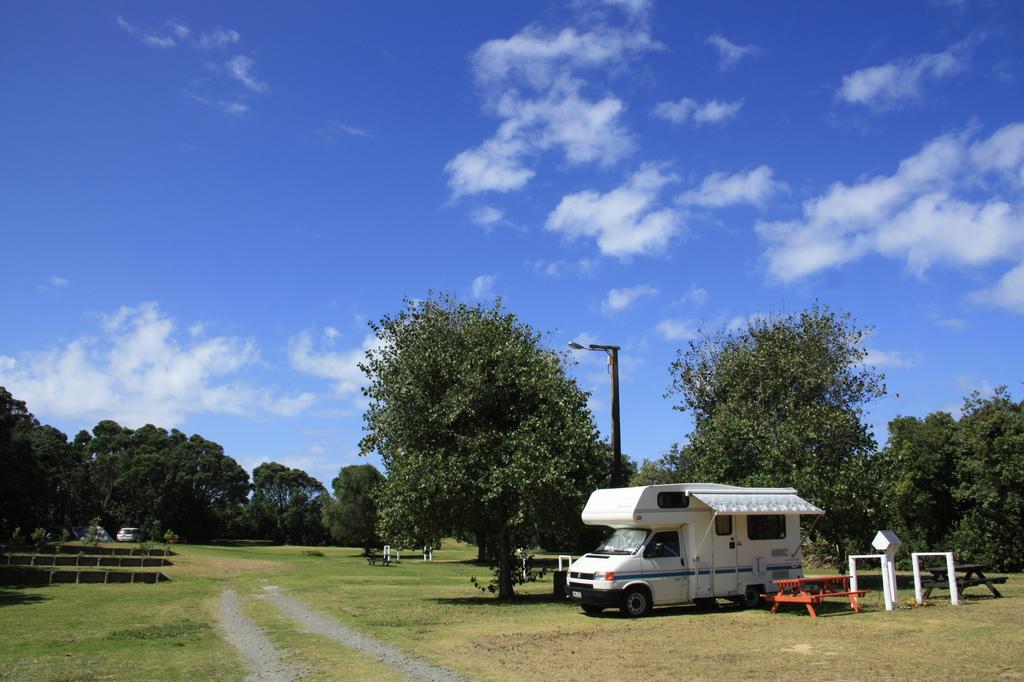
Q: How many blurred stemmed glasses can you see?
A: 0